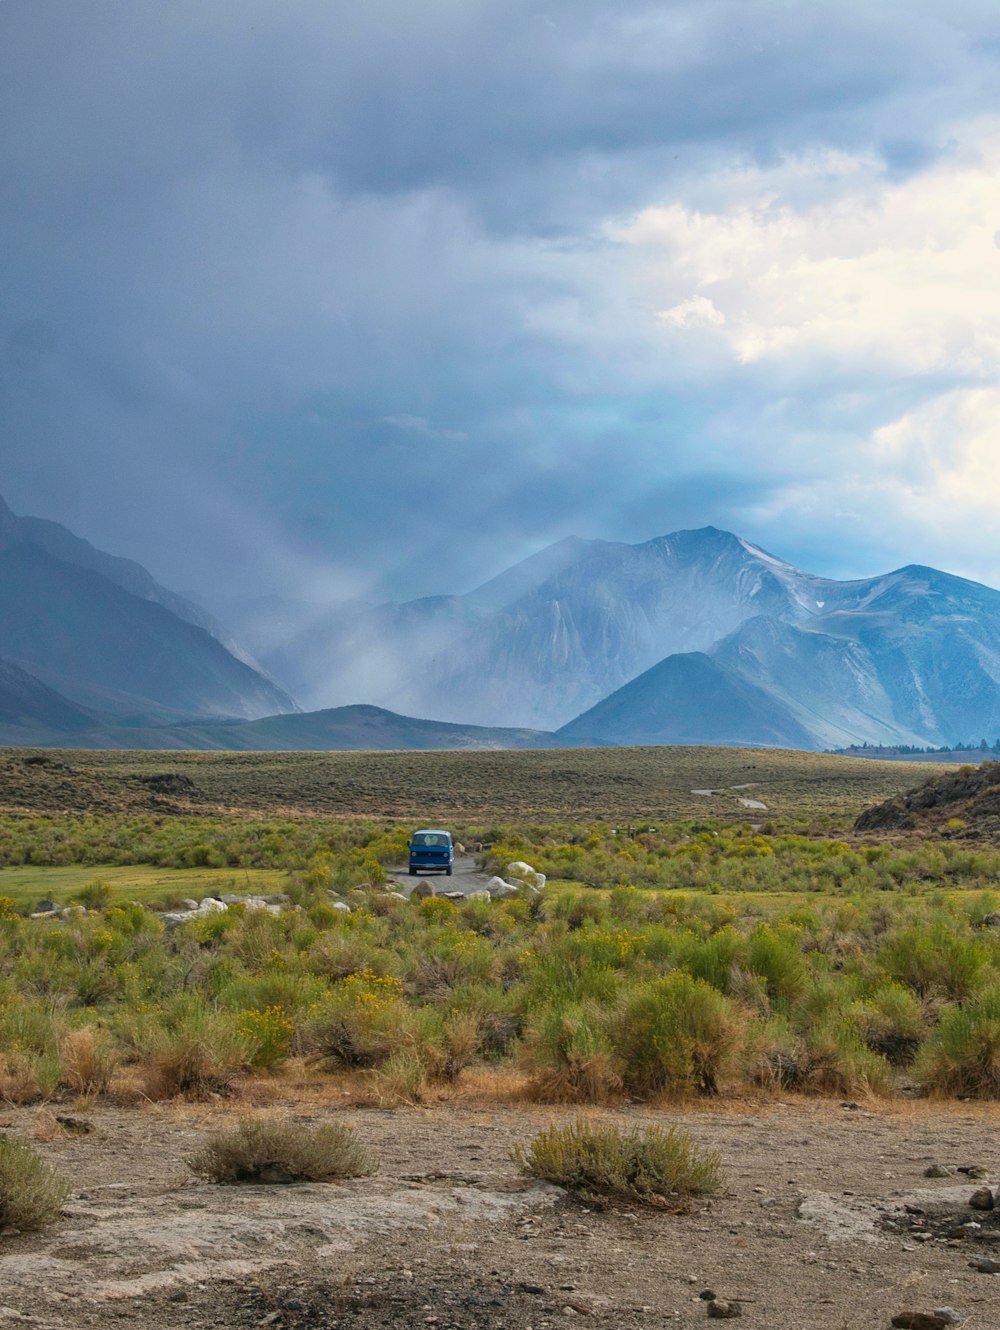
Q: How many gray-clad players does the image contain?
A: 0